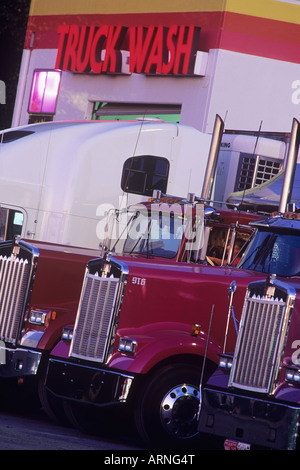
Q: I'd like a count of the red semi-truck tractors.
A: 3